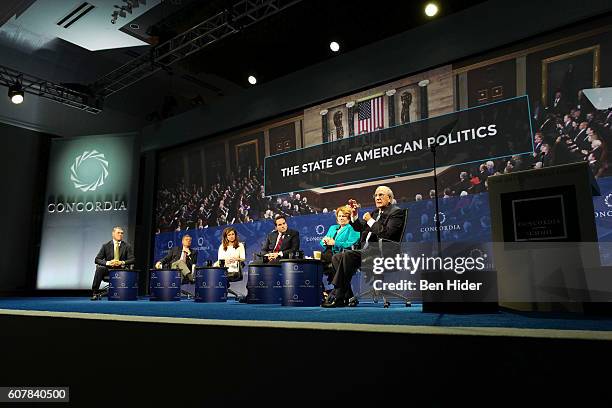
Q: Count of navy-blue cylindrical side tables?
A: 5